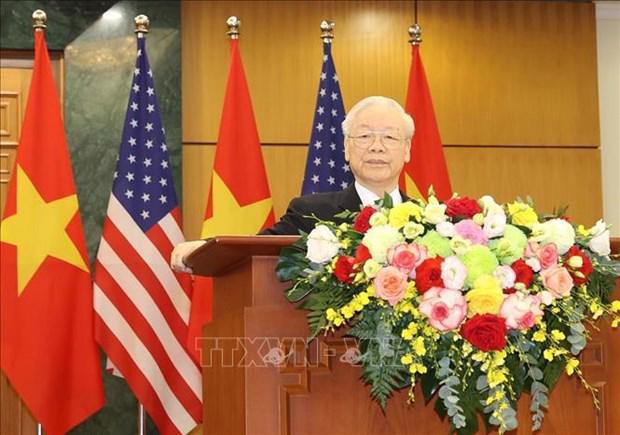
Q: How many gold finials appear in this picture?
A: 5